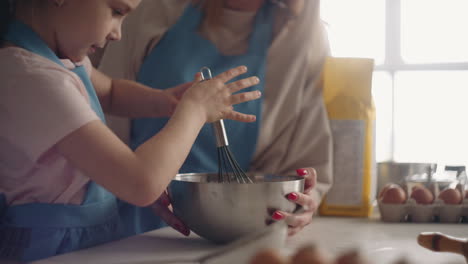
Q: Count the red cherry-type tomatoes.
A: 0